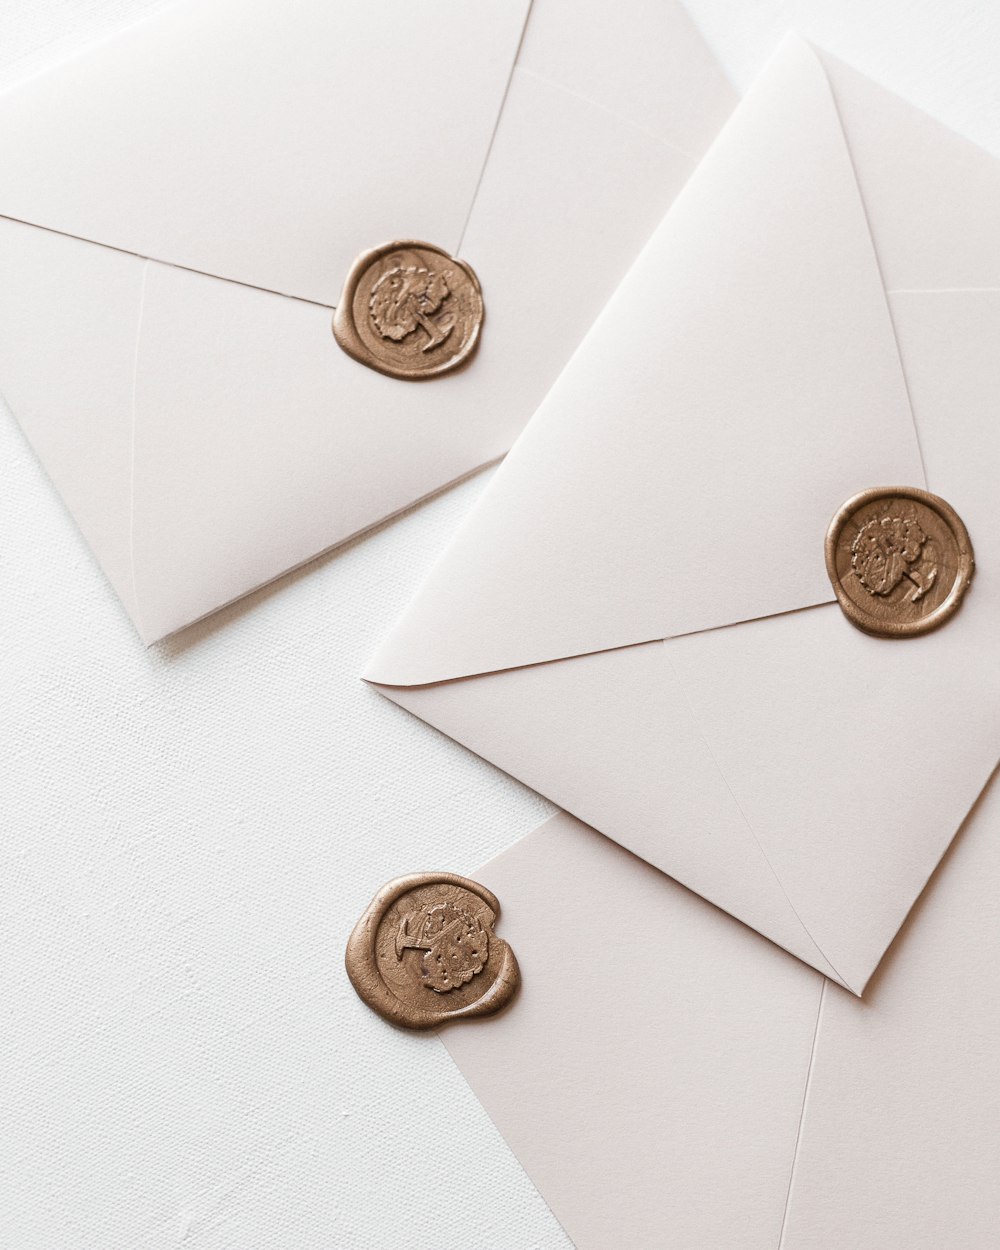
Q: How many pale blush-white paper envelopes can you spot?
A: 3